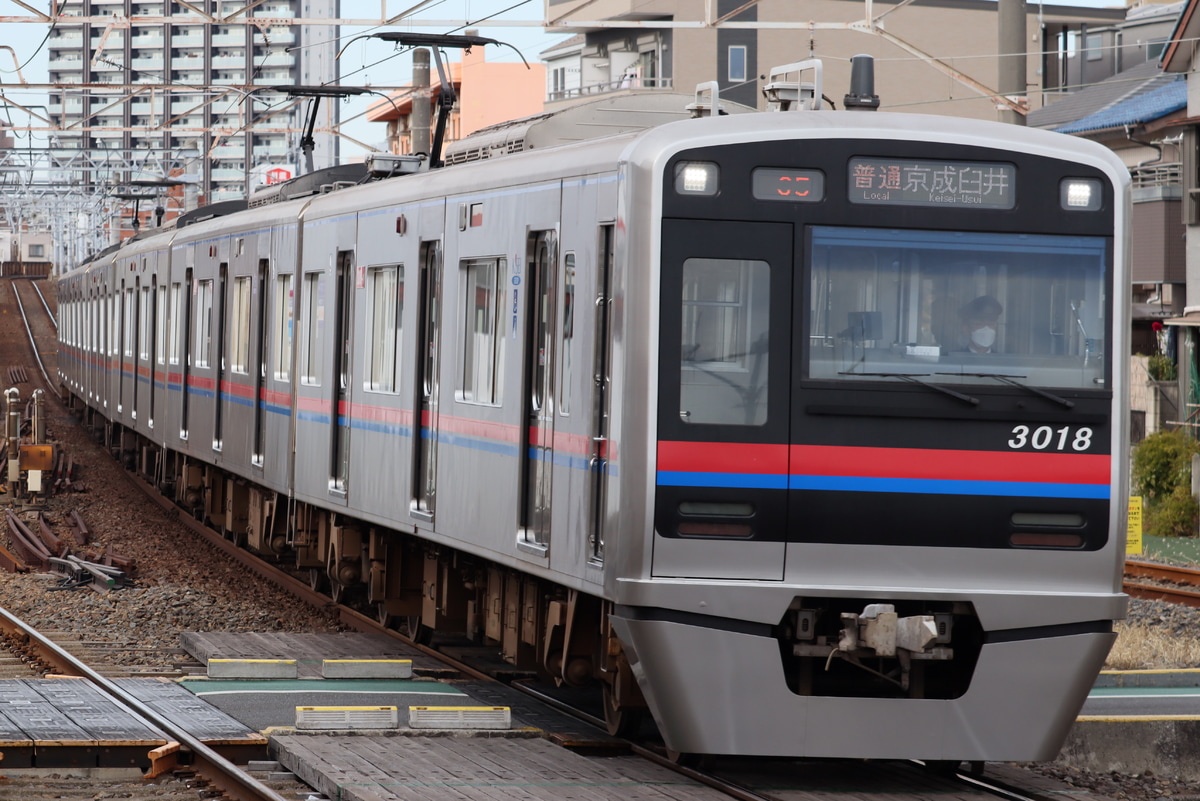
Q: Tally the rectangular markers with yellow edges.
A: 4